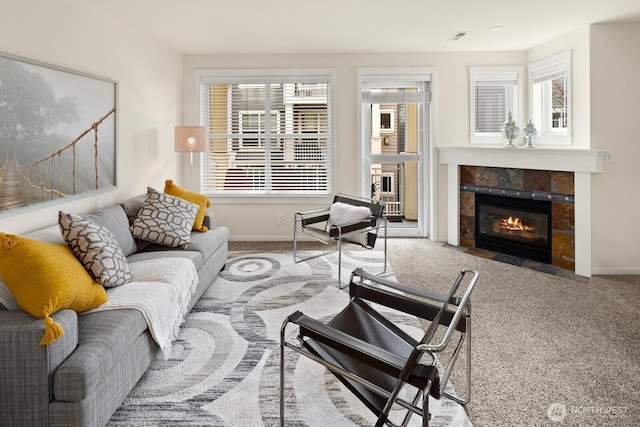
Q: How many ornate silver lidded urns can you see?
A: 2